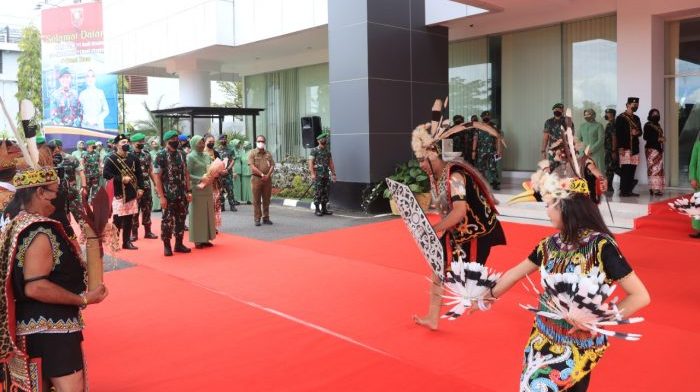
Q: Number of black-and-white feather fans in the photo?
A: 3